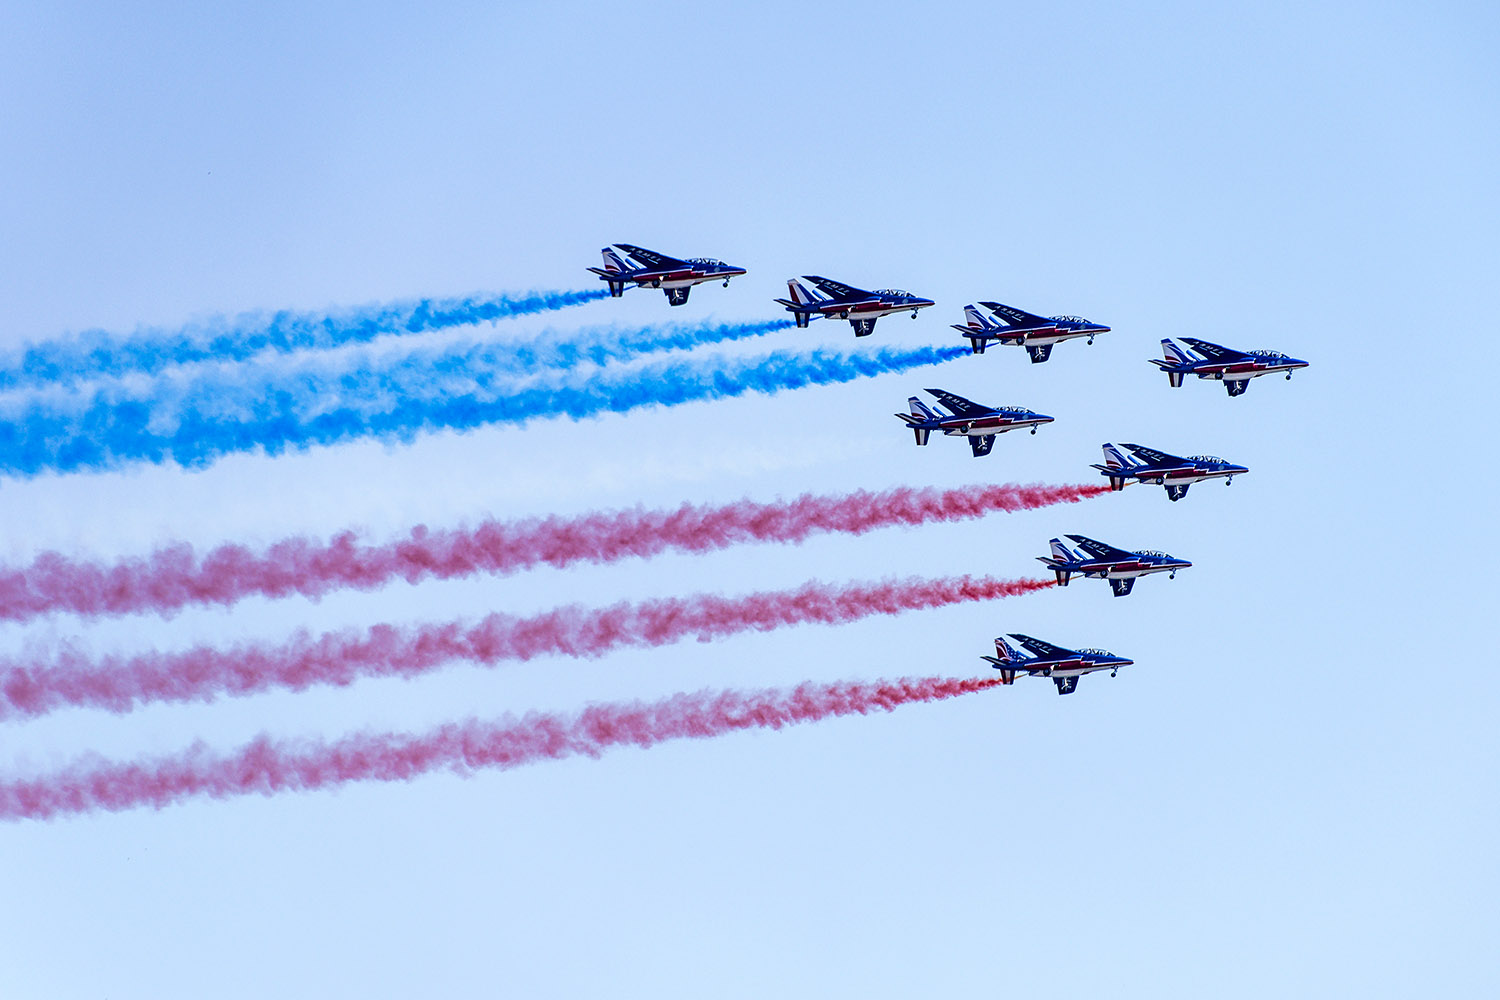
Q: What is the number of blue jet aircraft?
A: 8